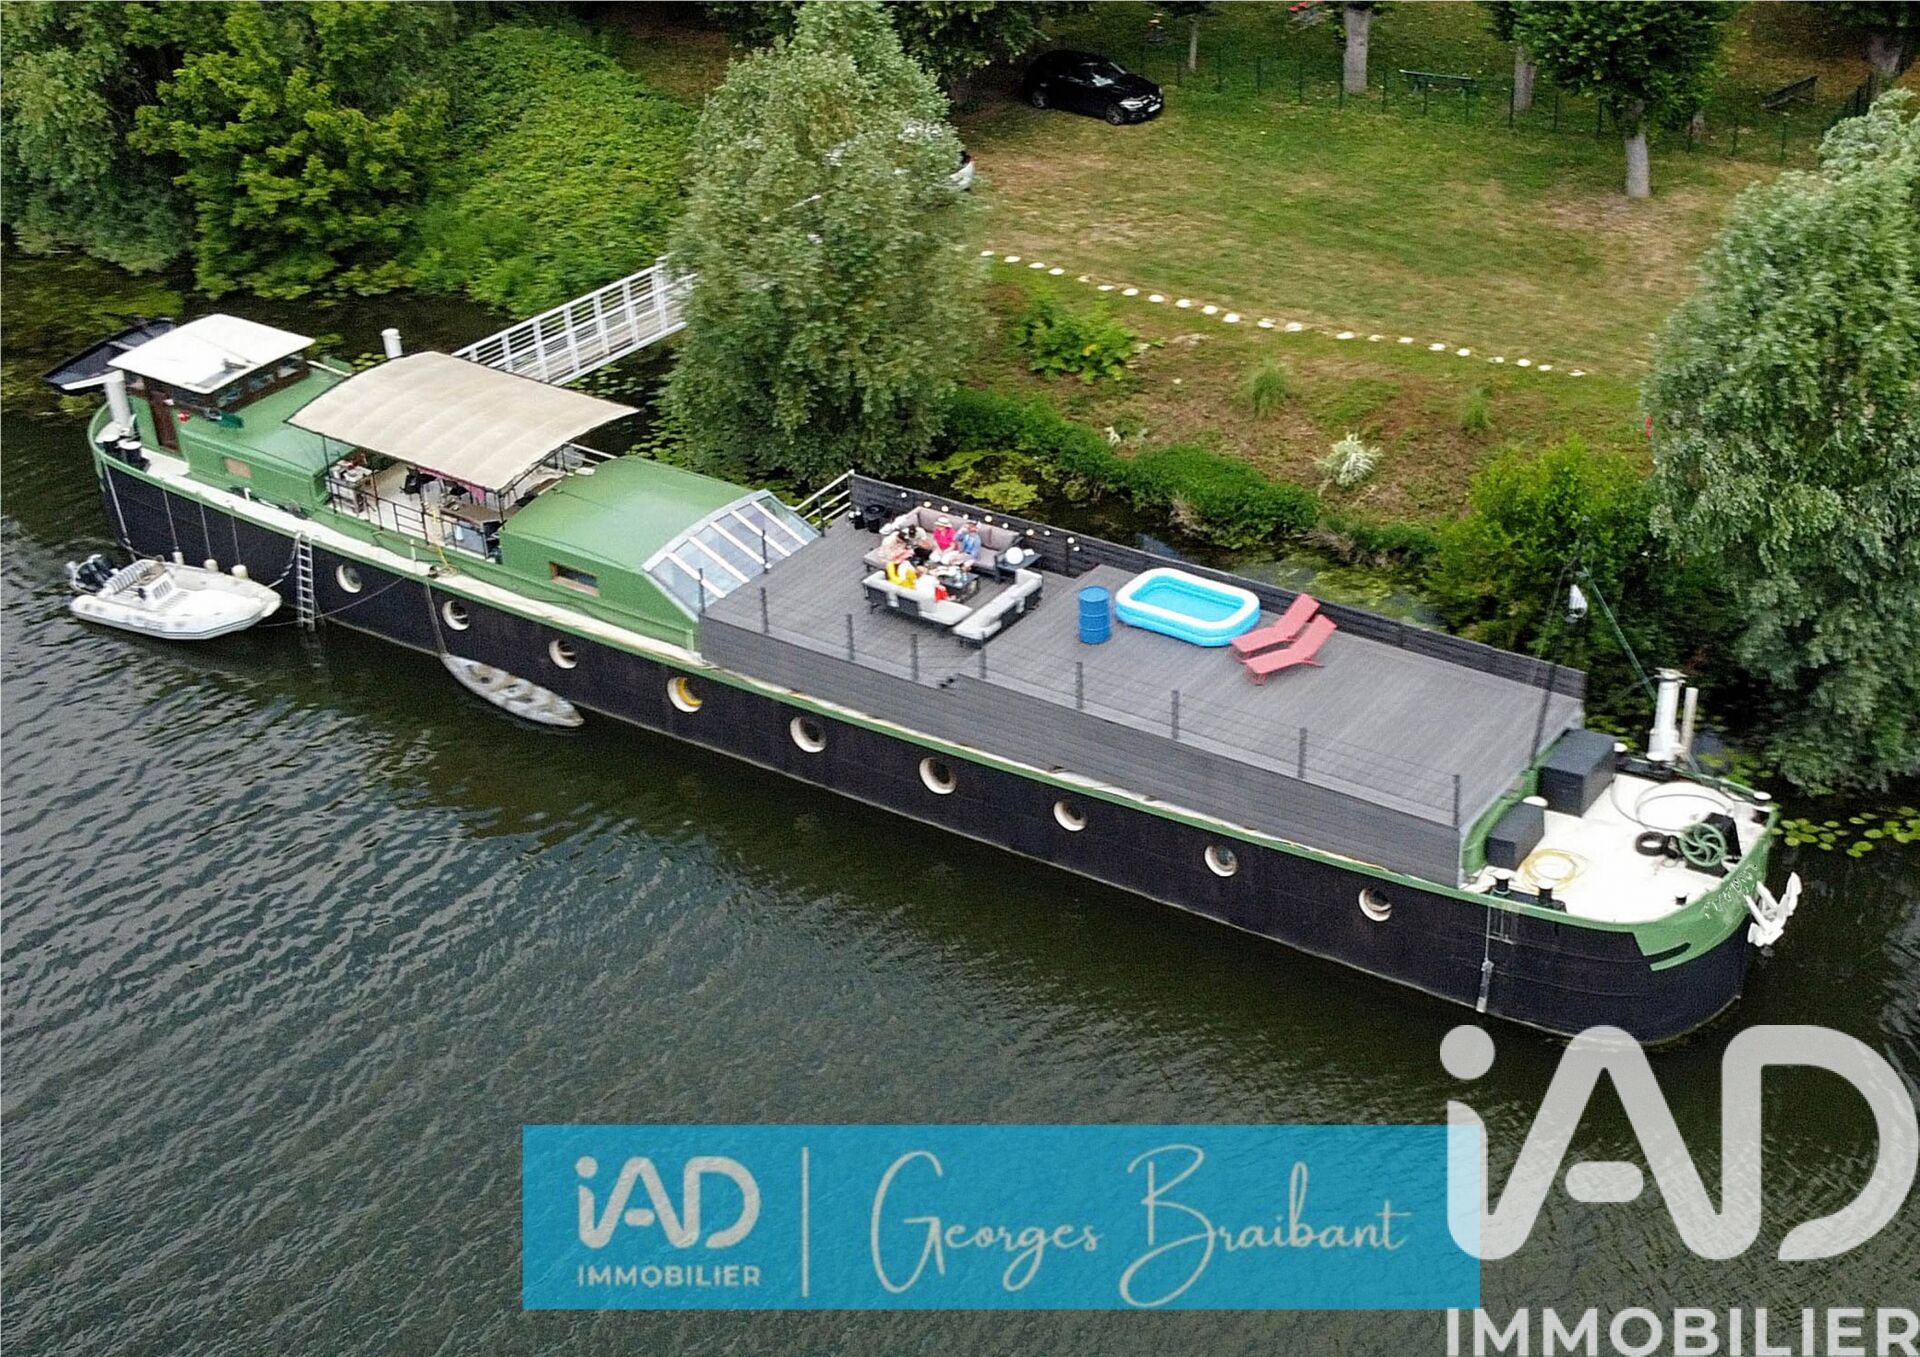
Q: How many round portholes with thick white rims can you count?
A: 9